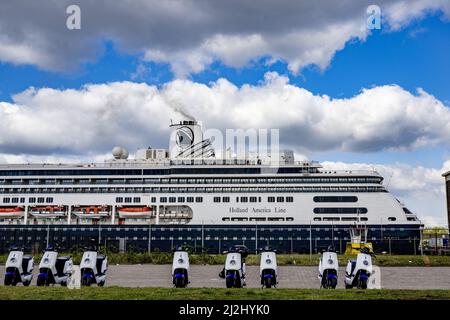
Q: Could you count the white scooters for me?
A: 8